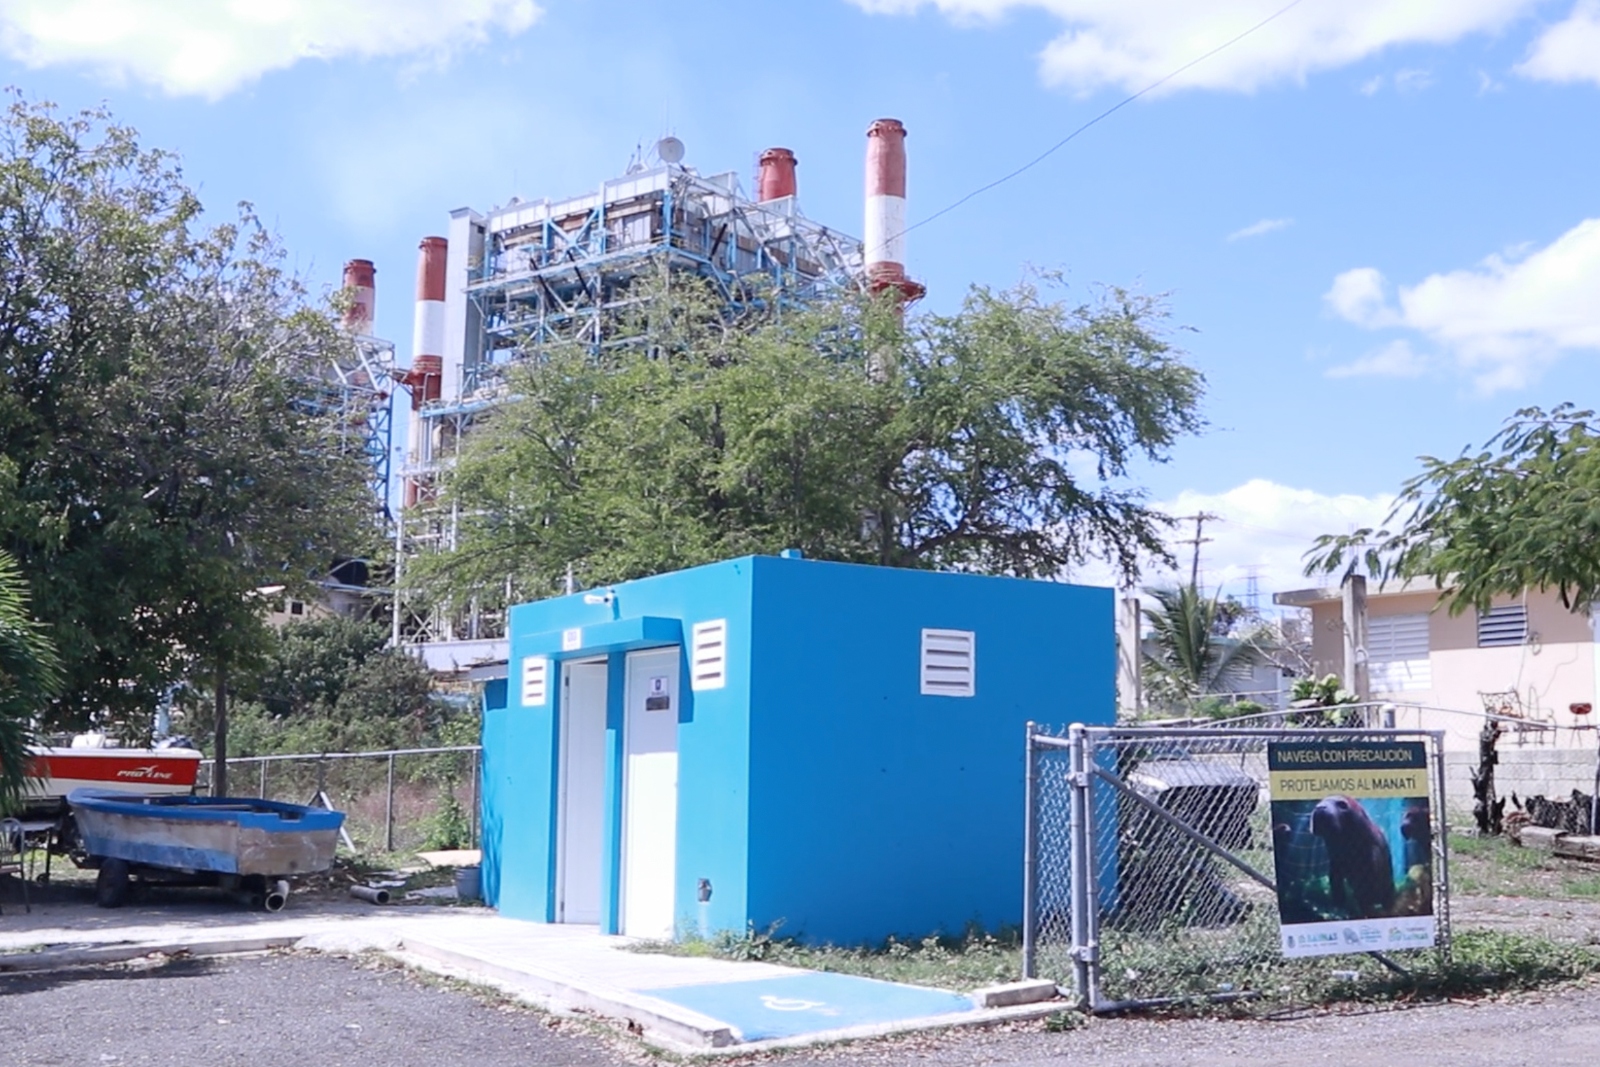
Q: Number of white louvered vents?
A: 3